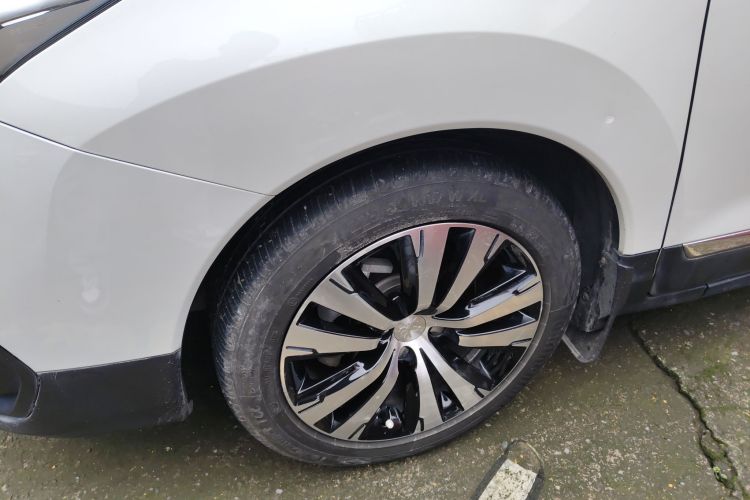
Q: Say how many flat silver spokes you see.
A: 10